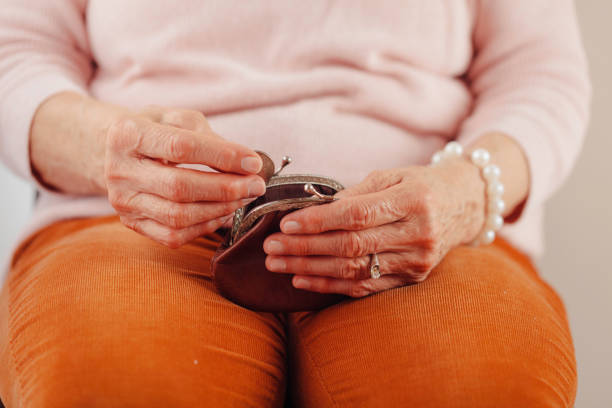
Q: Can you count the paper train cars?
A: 0